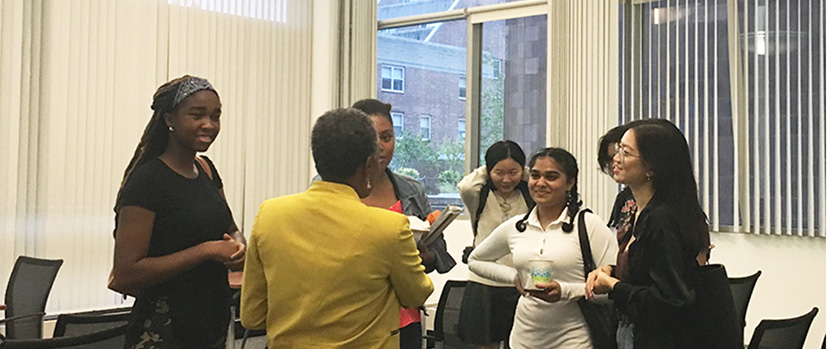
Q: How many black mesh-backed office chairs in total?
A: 6